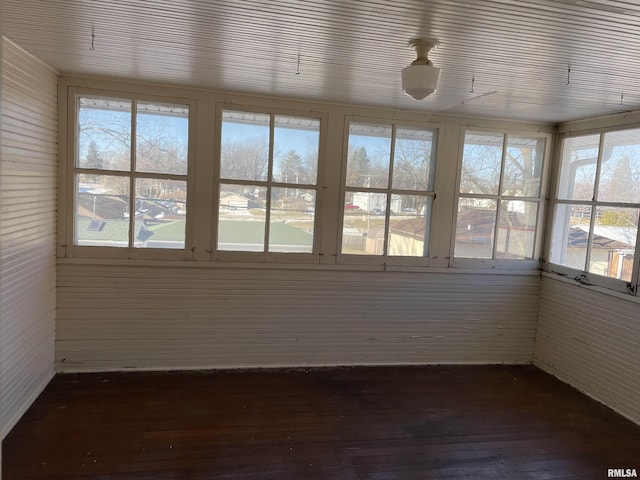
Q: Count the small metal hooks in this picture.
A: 5